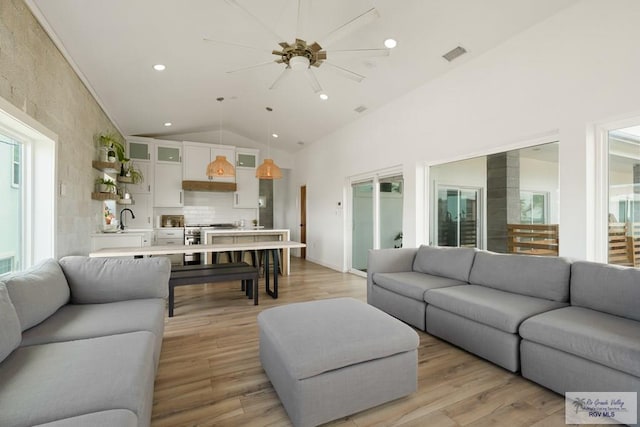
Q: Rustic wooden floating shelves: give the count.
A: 4